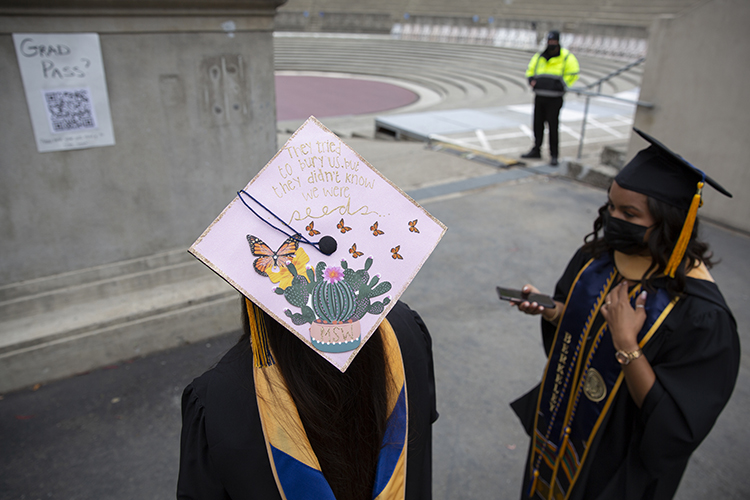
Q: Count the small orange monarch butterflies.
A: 6